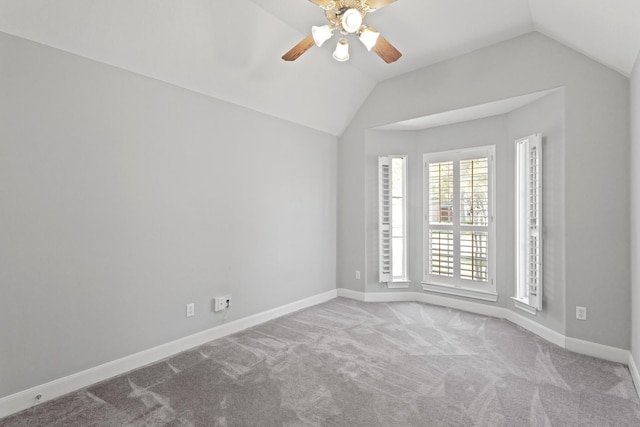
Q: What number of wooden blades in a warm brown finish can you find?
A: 4